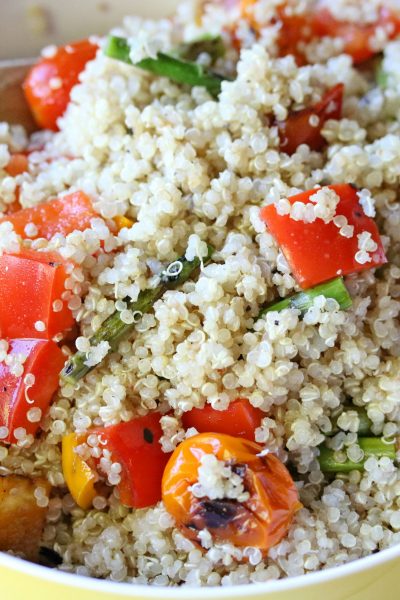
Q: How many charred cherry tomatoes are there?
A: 1